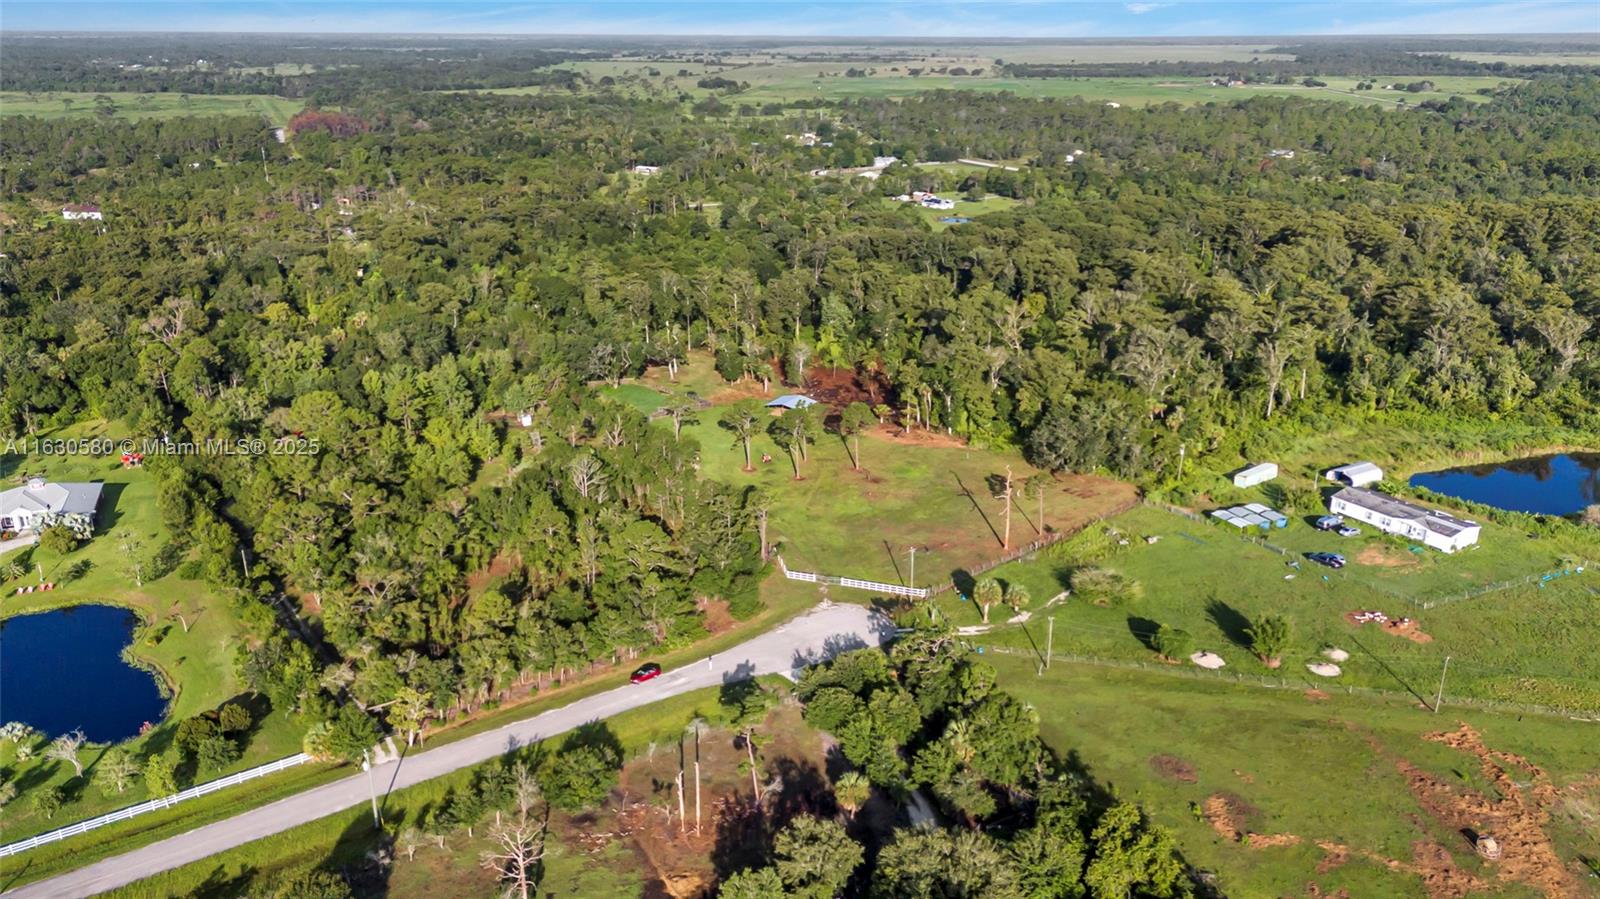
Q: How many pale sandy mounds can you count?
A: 3